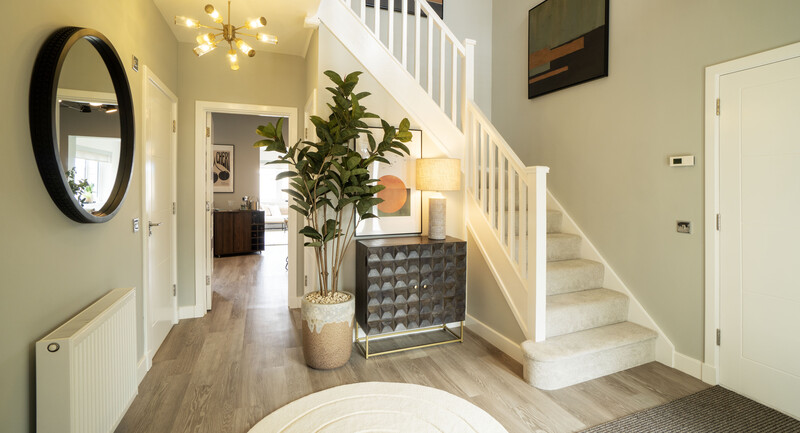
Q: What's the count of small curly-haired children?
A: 0